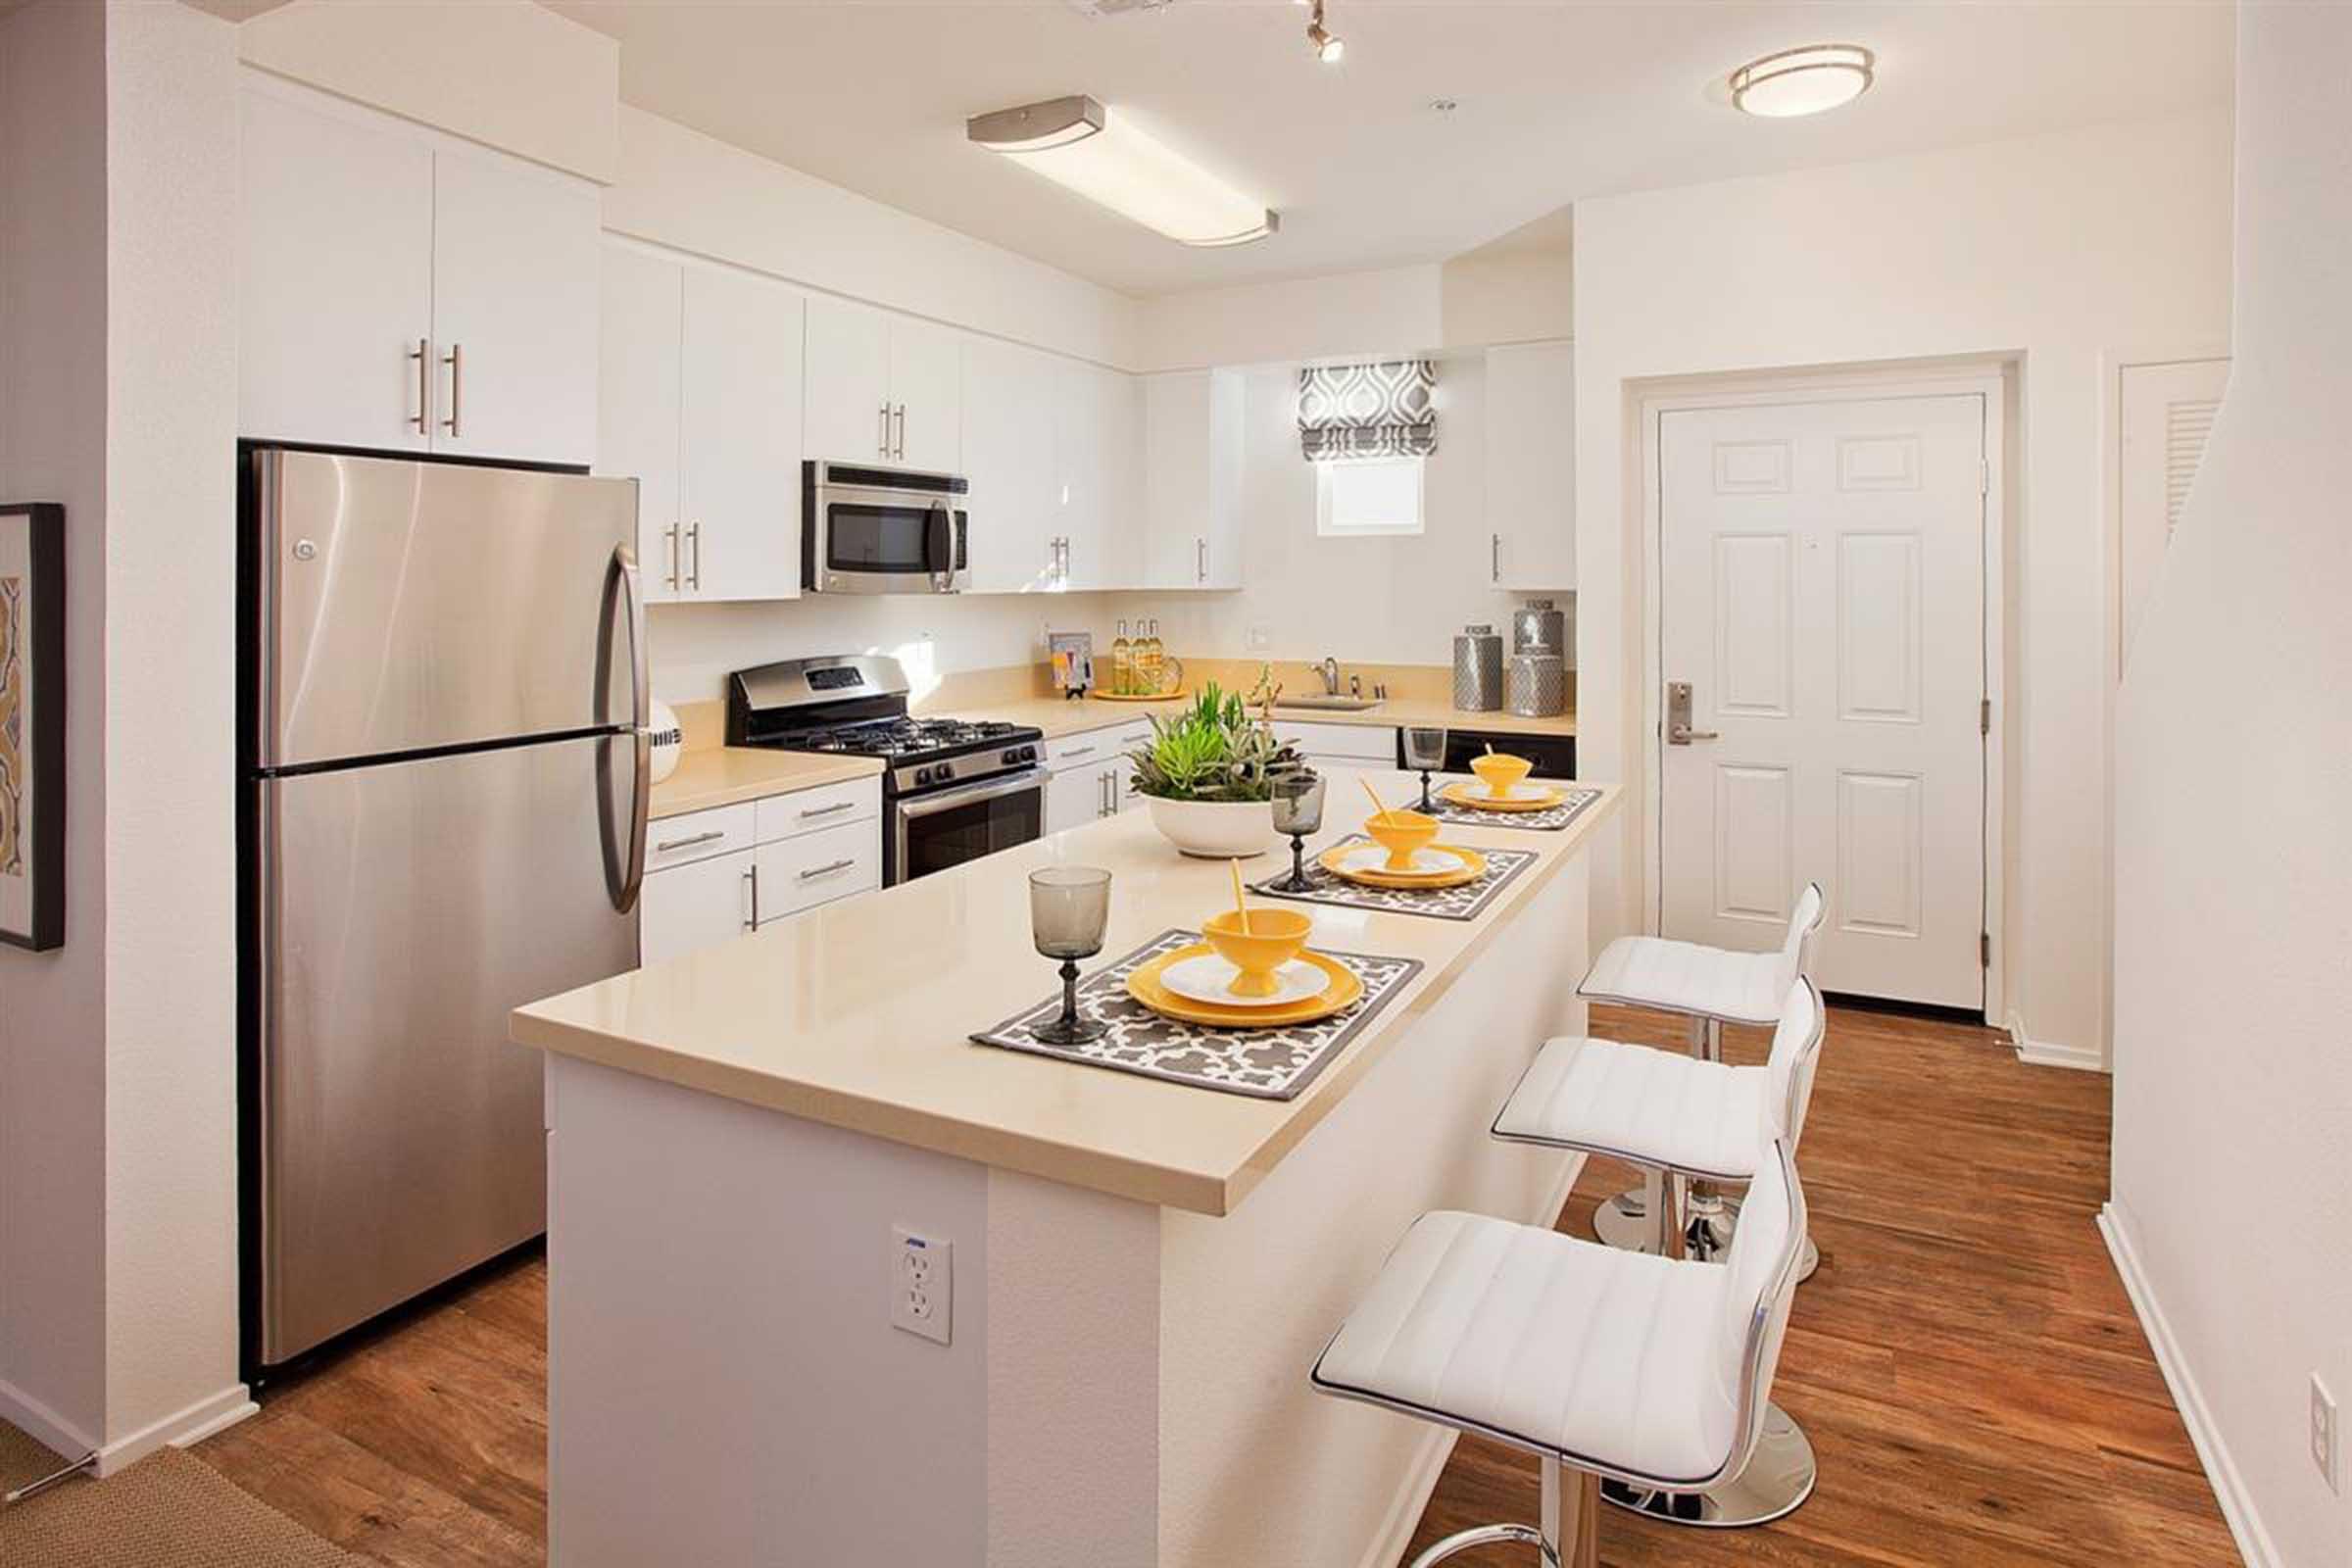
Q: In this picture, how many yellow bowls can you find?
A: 3